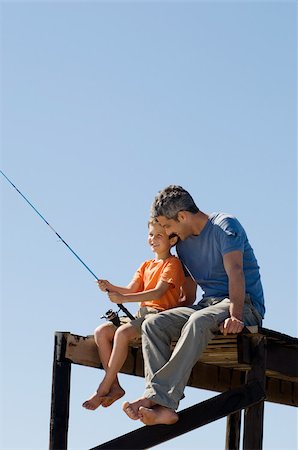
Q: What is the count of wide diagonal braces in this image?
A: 1